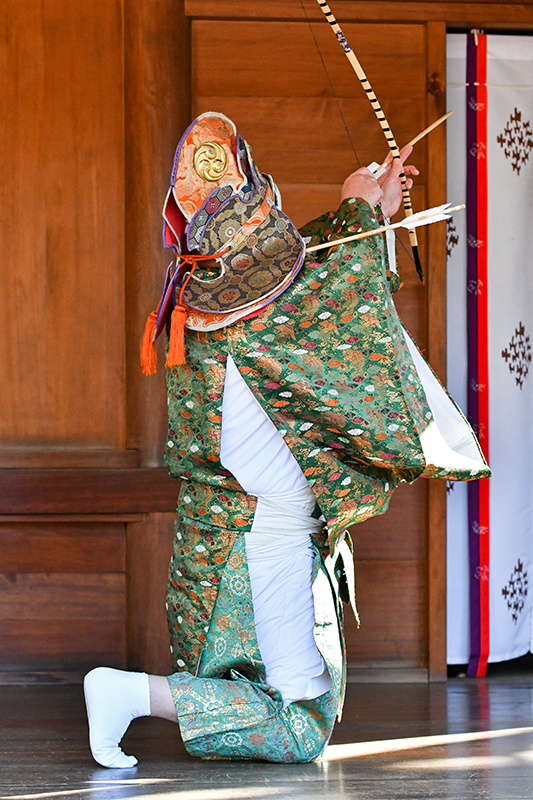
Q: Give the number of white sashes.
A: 1